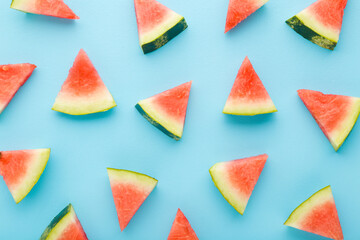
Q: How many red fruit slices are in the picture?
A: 15